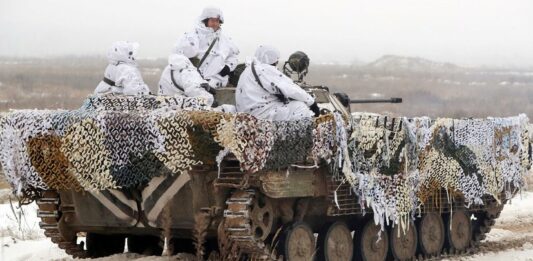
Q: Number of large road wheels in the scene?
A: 6